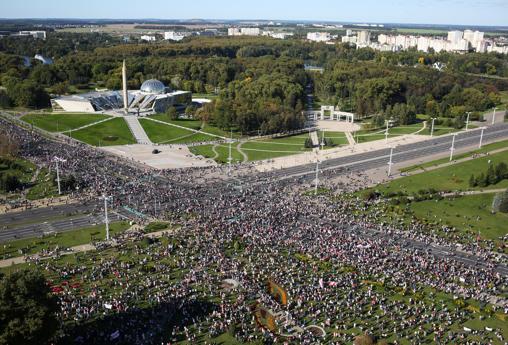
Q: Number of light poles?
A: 12